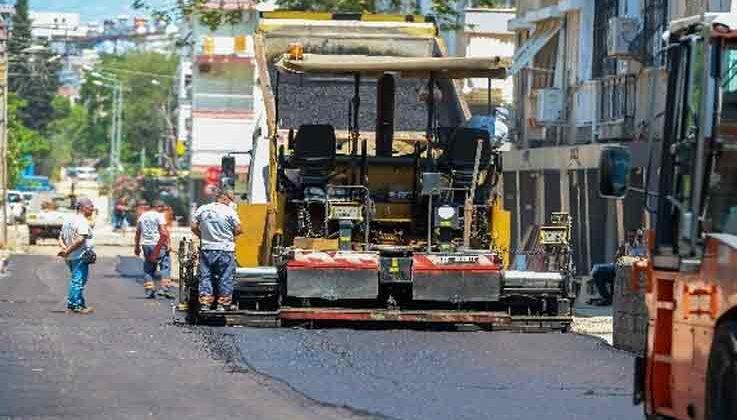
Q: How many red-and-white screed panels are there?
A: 2